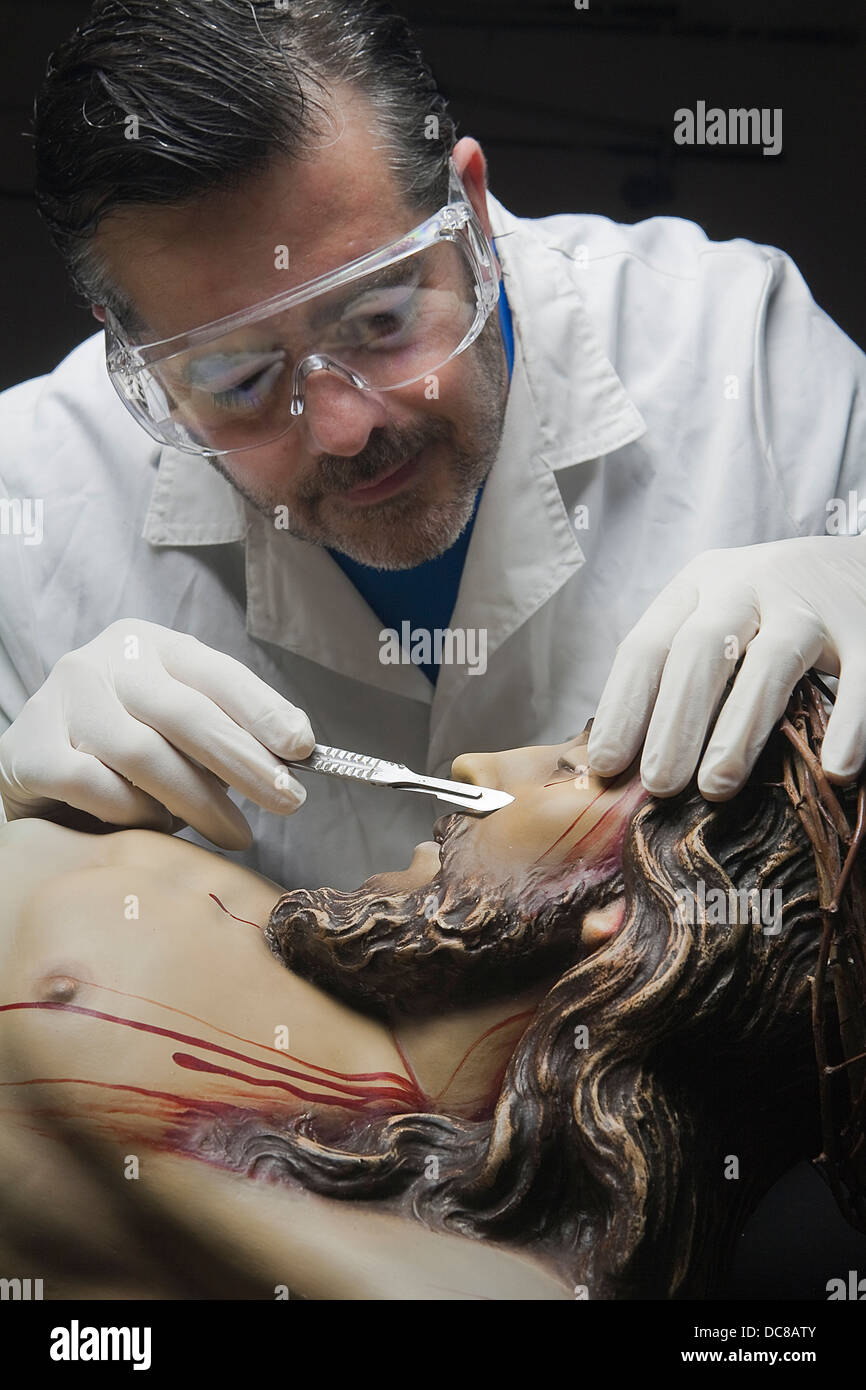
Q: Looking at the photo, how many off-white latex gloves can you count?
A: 2